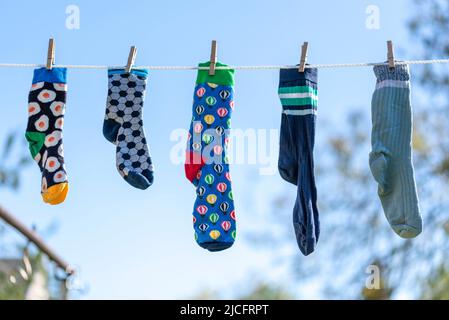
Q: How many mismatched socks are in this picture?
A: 5